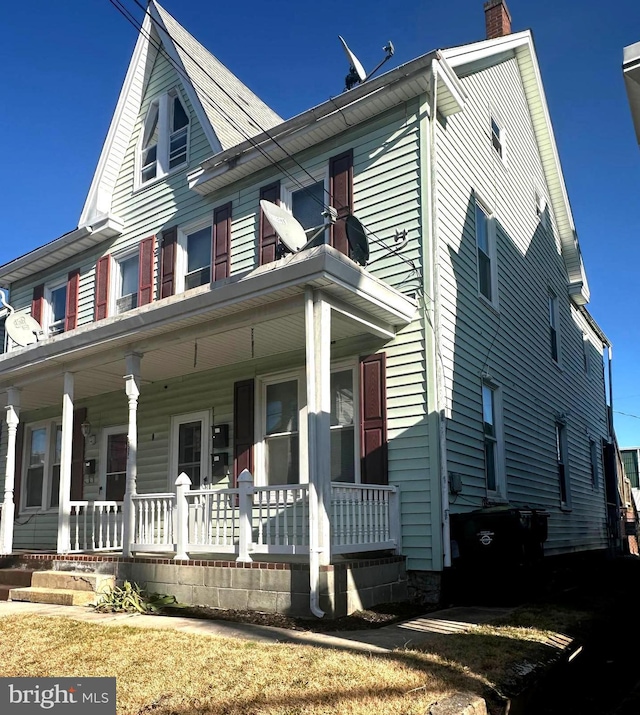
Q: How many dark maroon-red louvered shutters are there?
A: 12